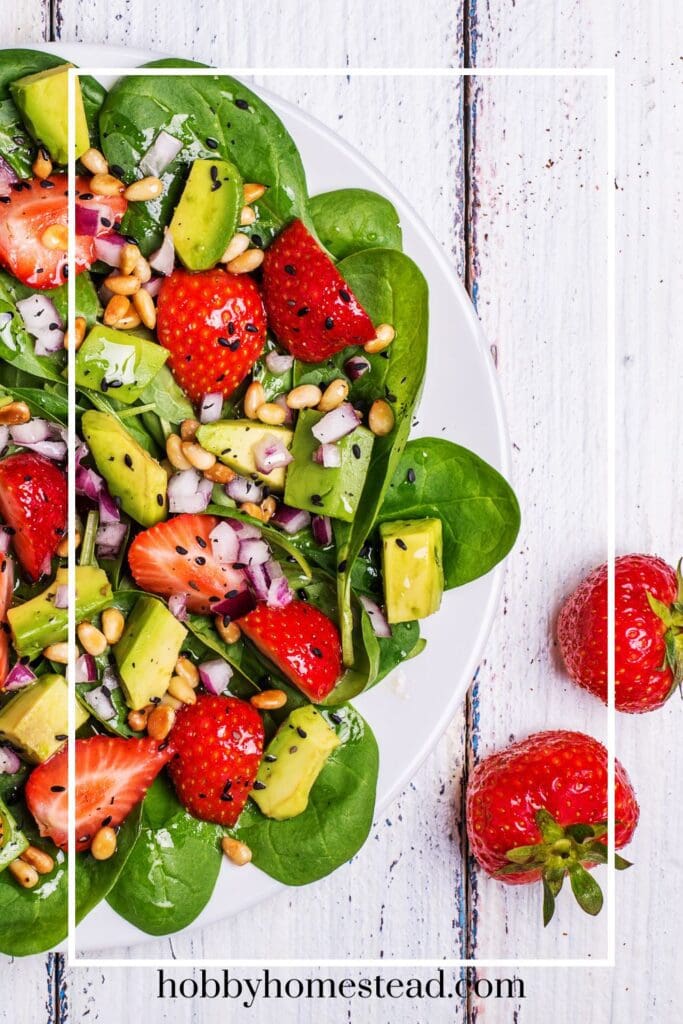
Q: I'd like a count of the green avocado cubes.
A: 11